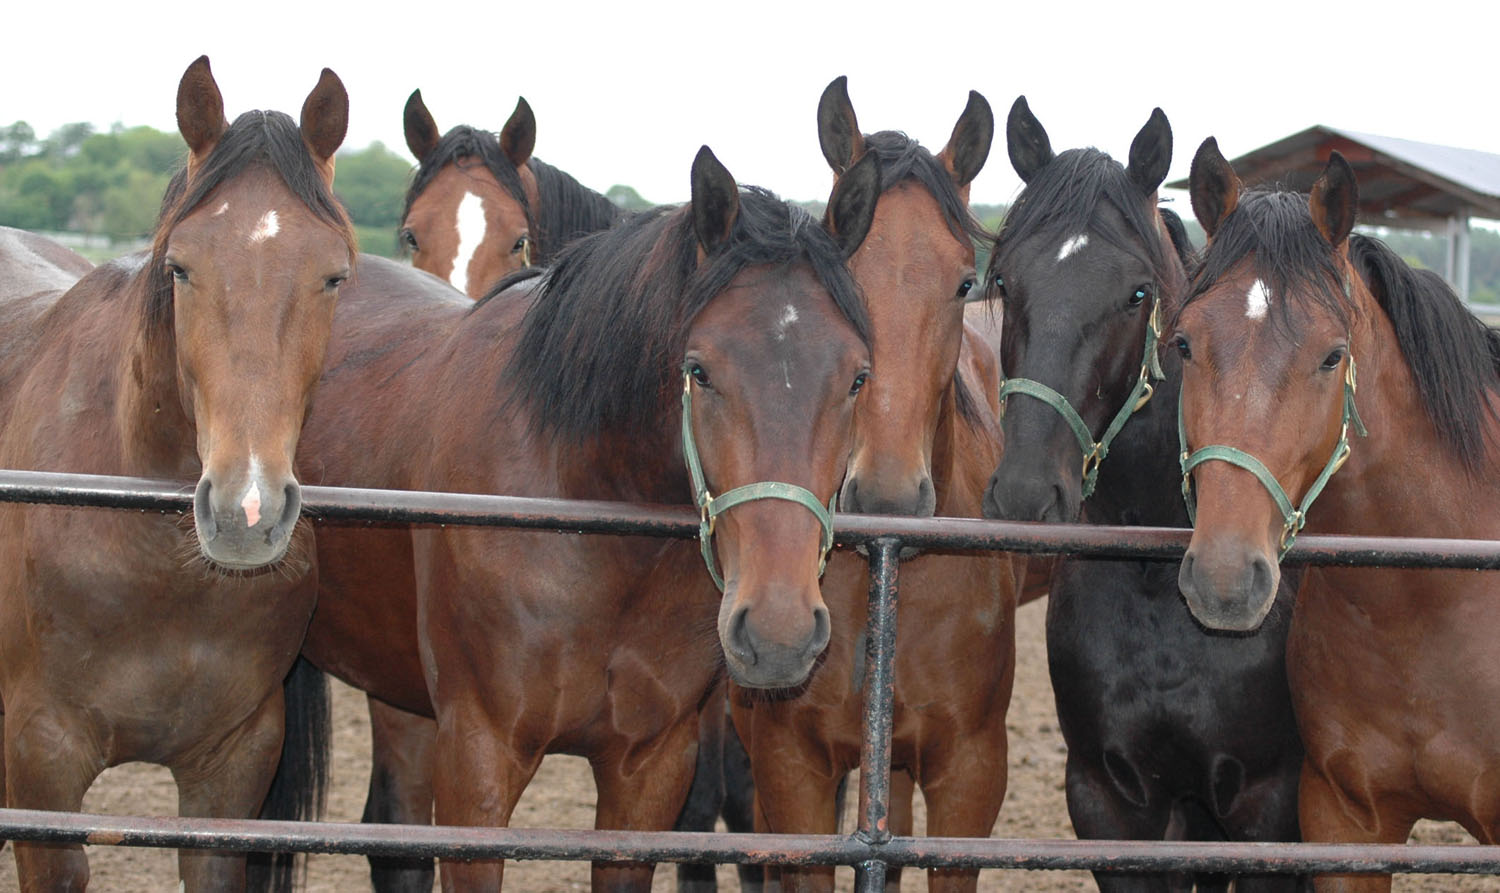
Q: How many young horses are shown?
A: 6